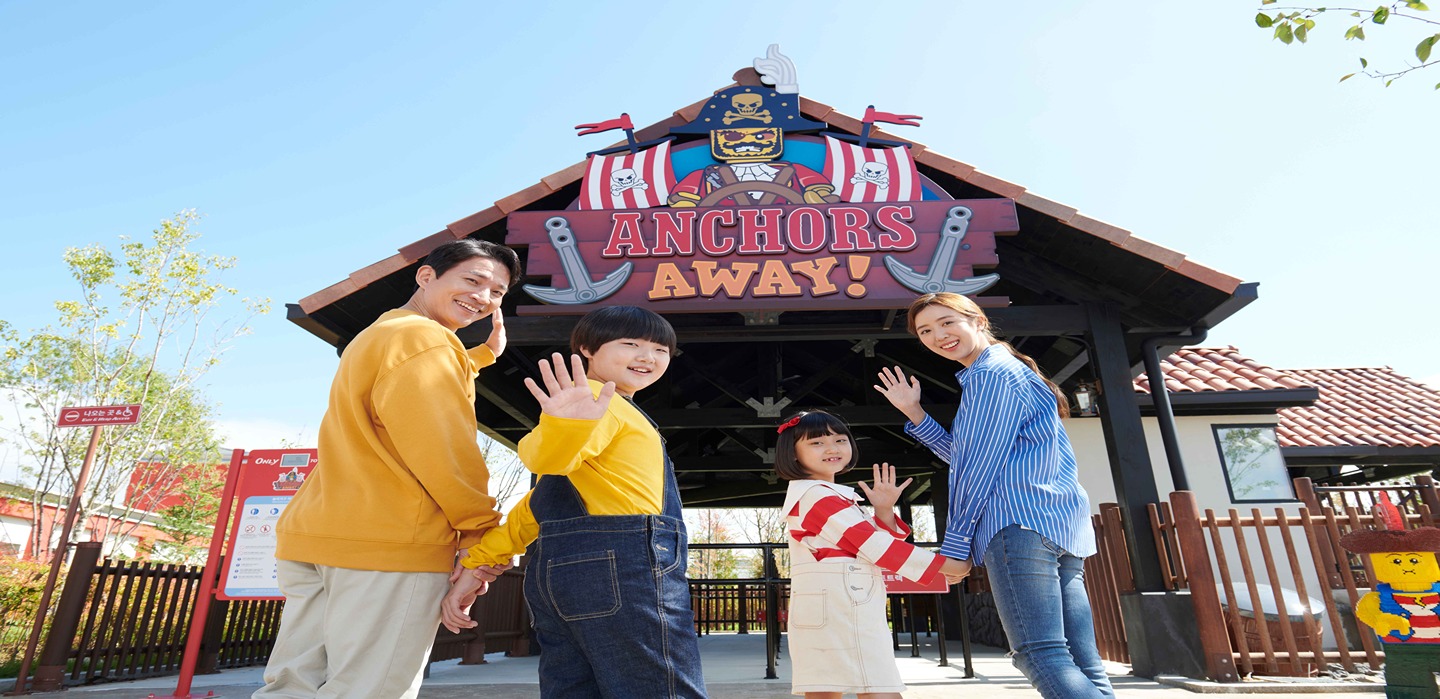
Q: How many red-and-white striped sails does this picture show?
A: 2